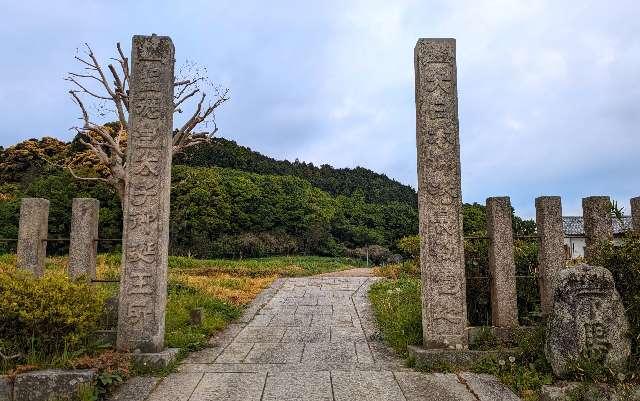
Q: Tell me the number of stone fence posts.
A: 6